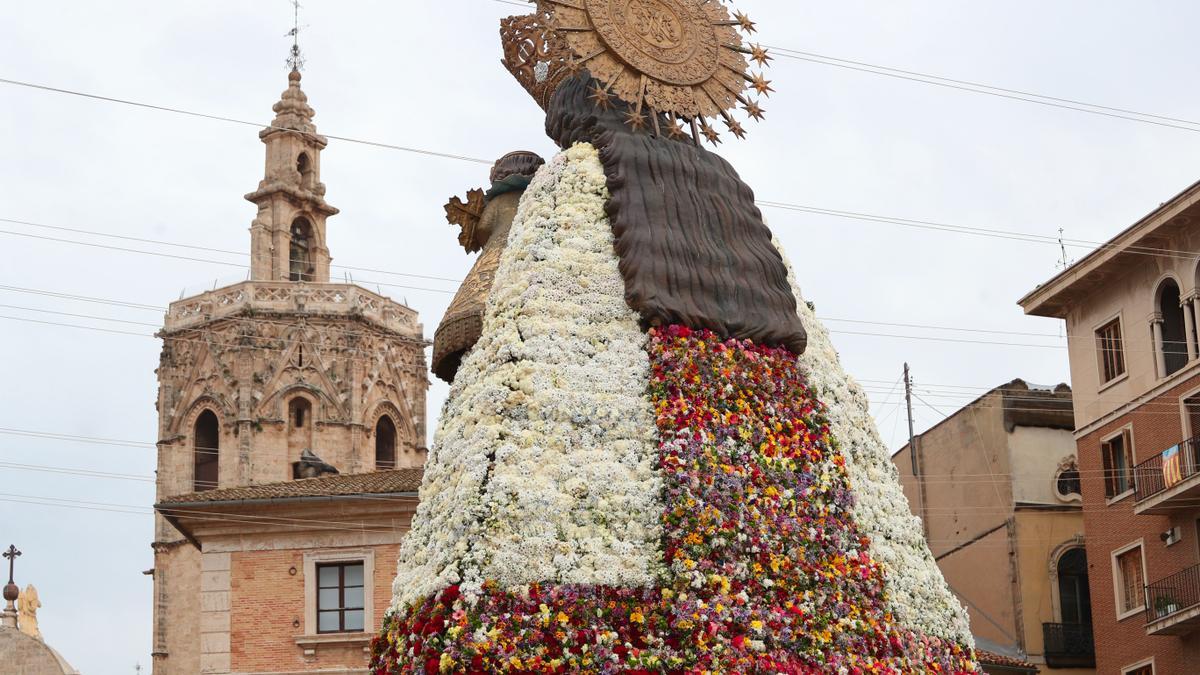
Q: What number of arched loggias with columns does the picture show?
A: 1